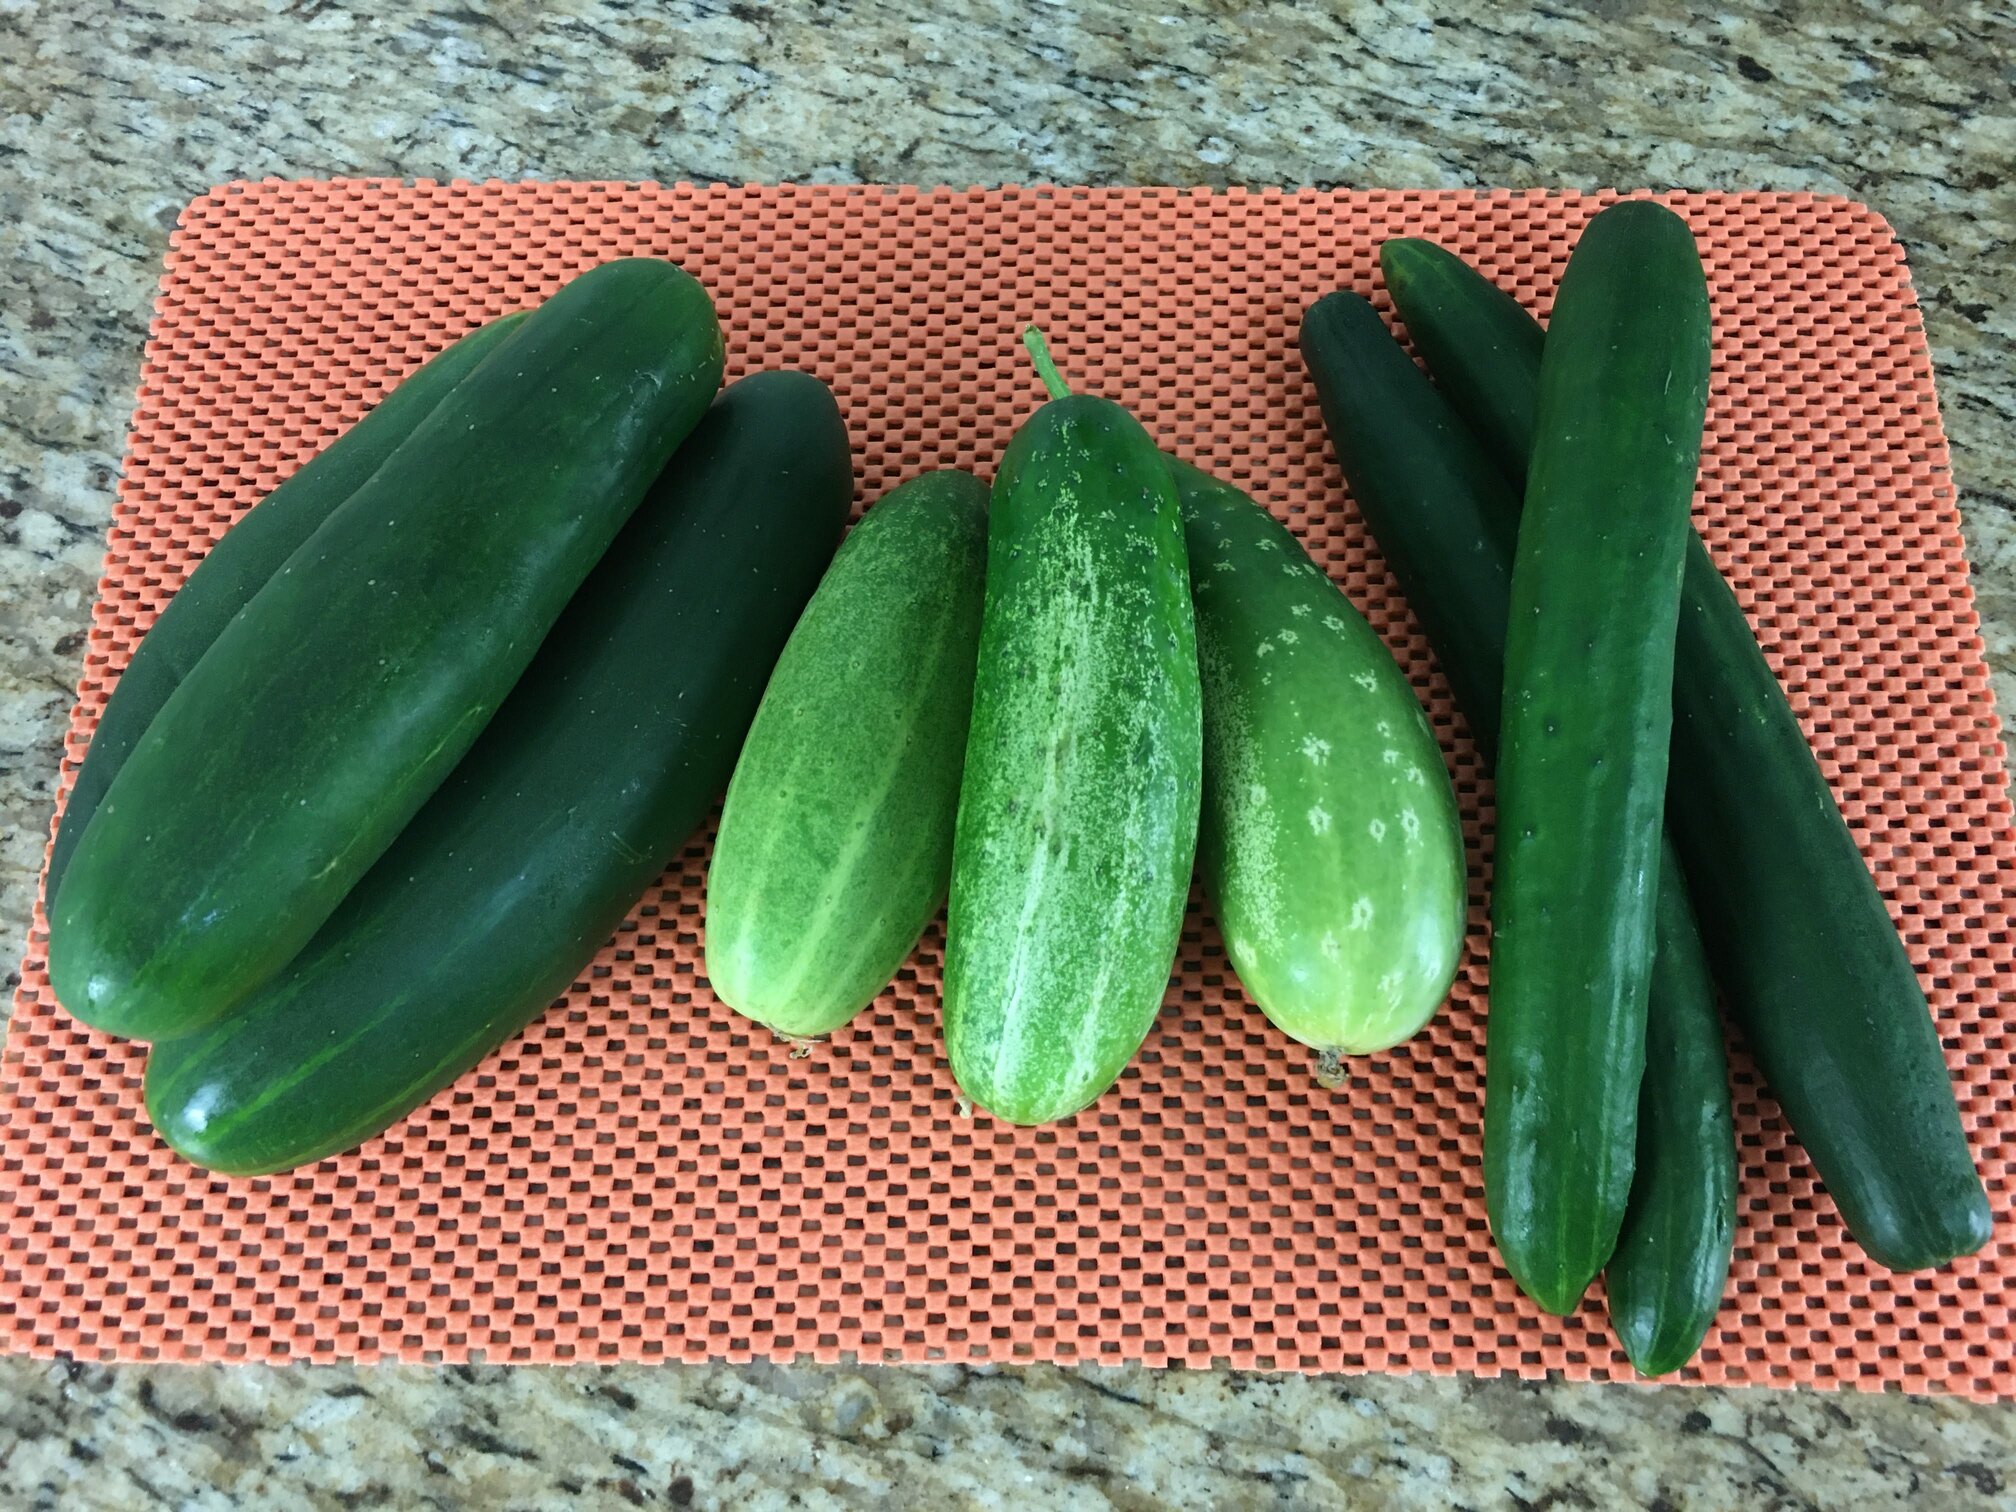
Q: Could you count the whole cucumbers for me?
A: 9